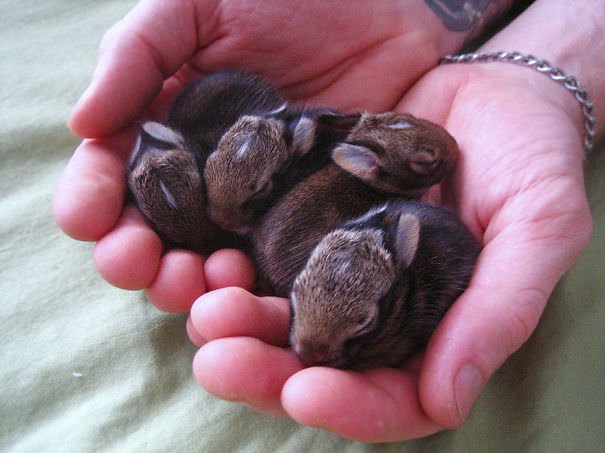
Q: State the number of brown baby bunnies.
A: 4